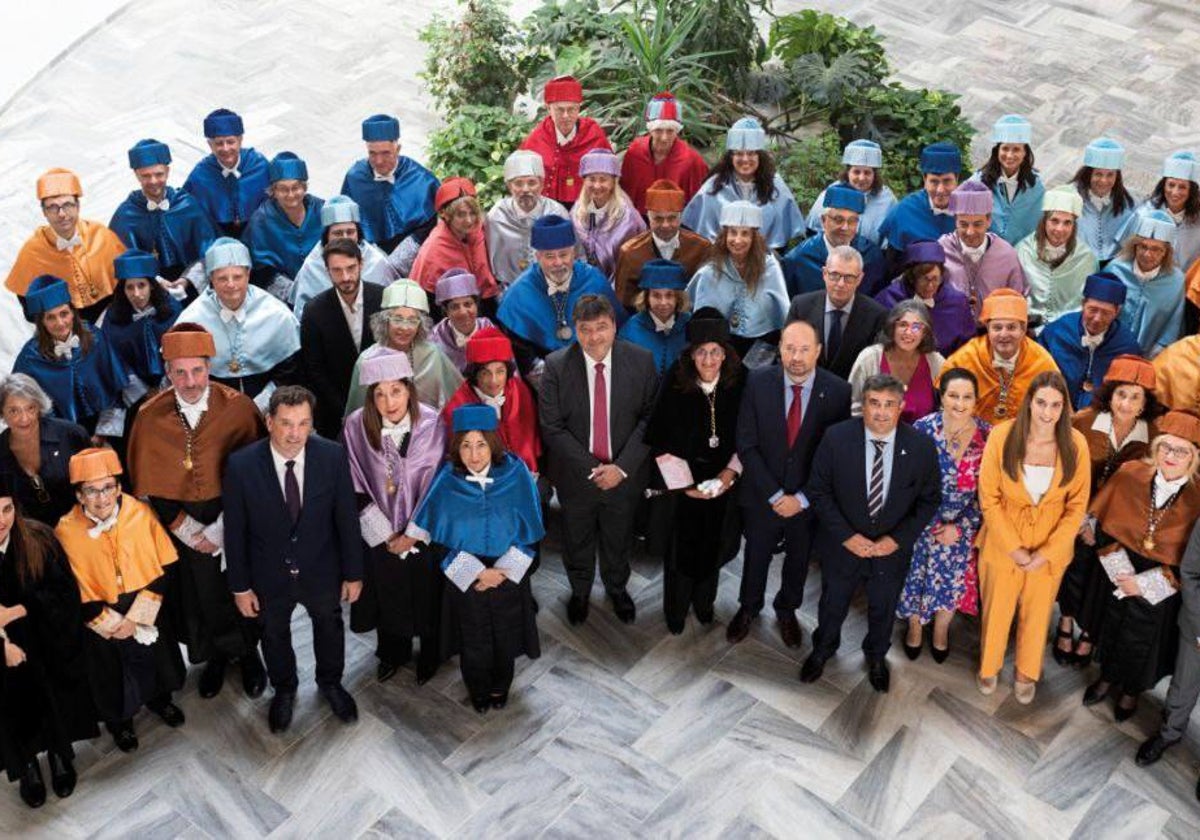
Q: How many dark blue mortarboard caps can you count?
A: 12